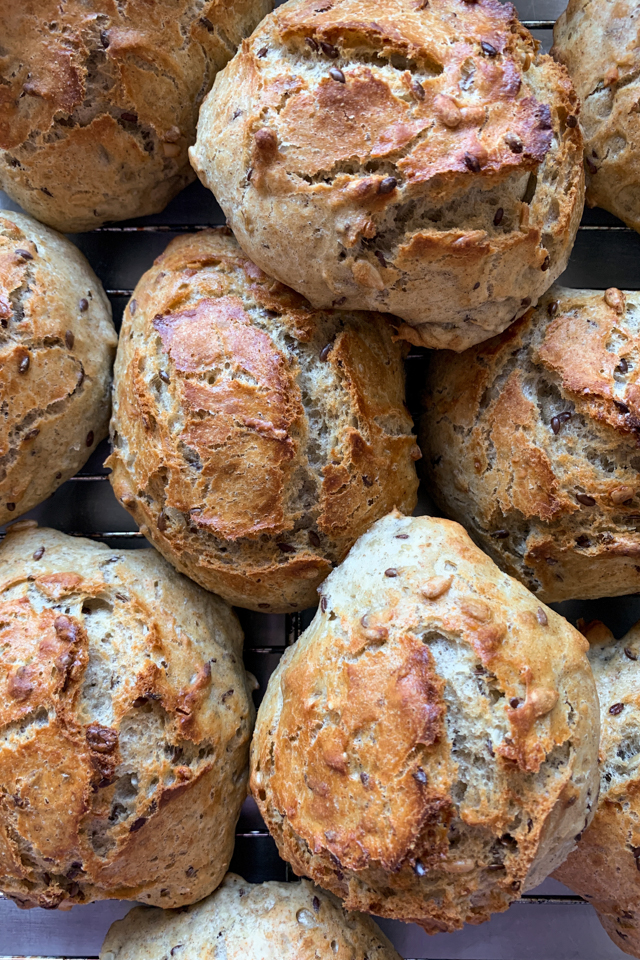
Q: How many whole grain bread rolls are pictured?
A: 10